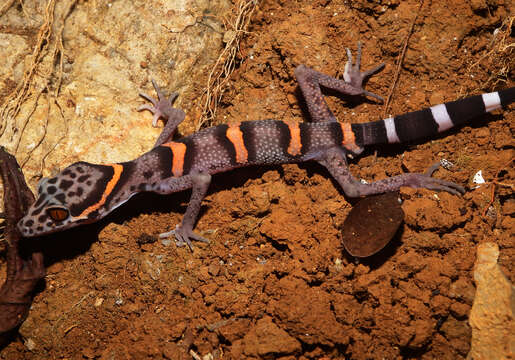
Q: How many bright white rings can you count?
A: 3